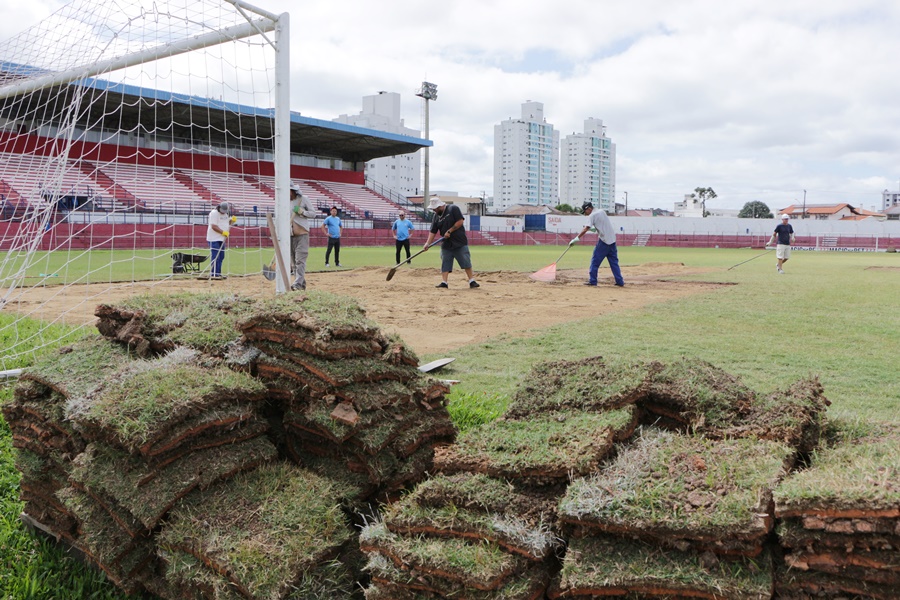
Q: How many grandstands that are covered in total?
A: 1